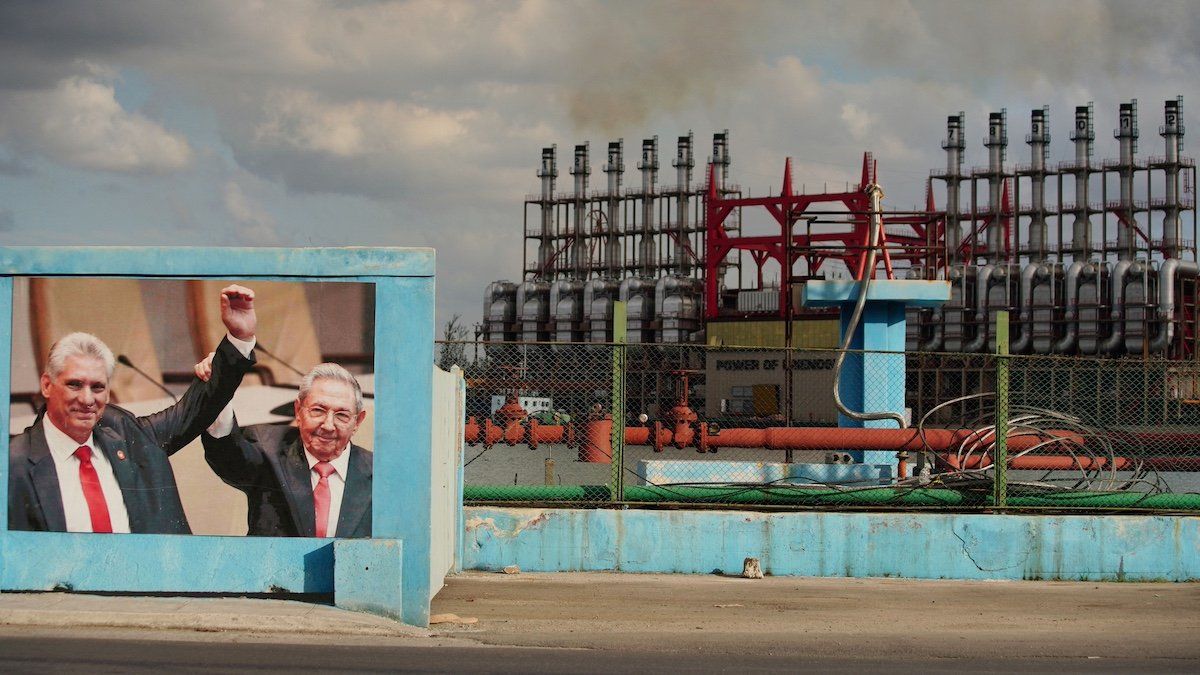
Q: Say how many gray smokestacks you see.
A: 12